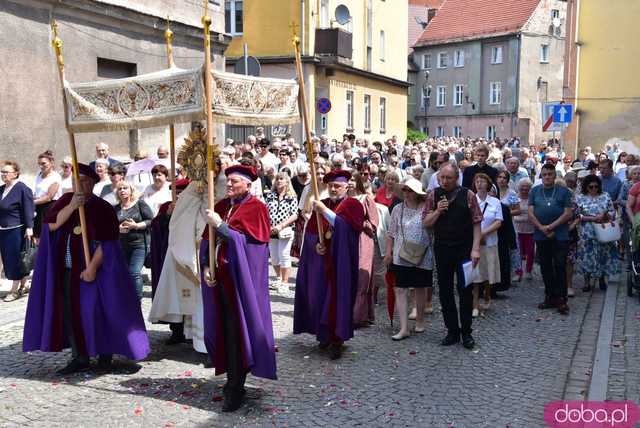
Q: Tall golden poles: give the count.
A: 4